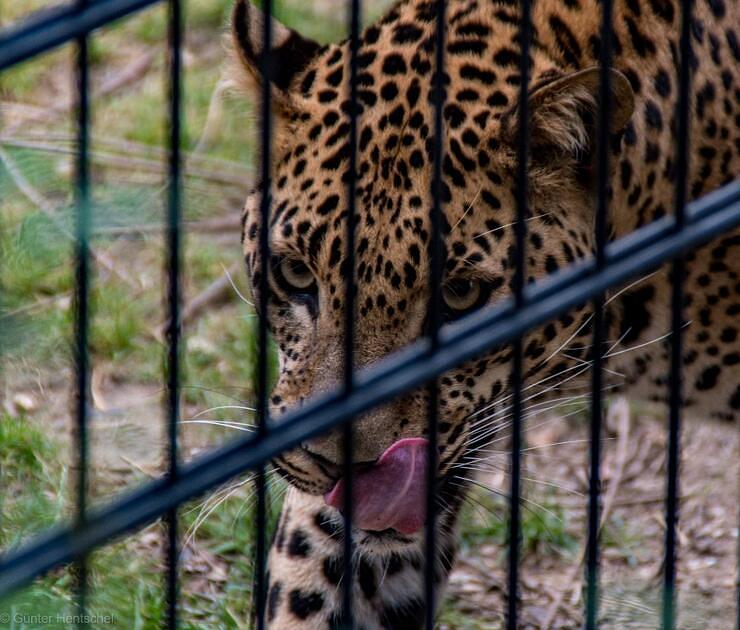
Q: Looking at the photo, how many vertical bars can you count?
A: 8